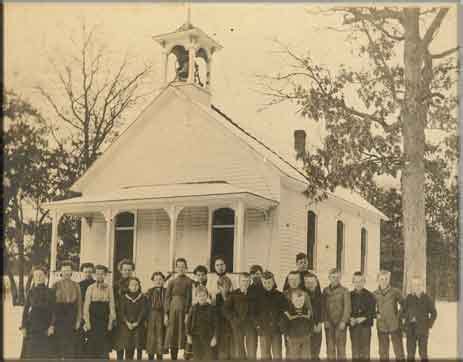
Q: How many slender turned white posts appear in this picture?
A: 4